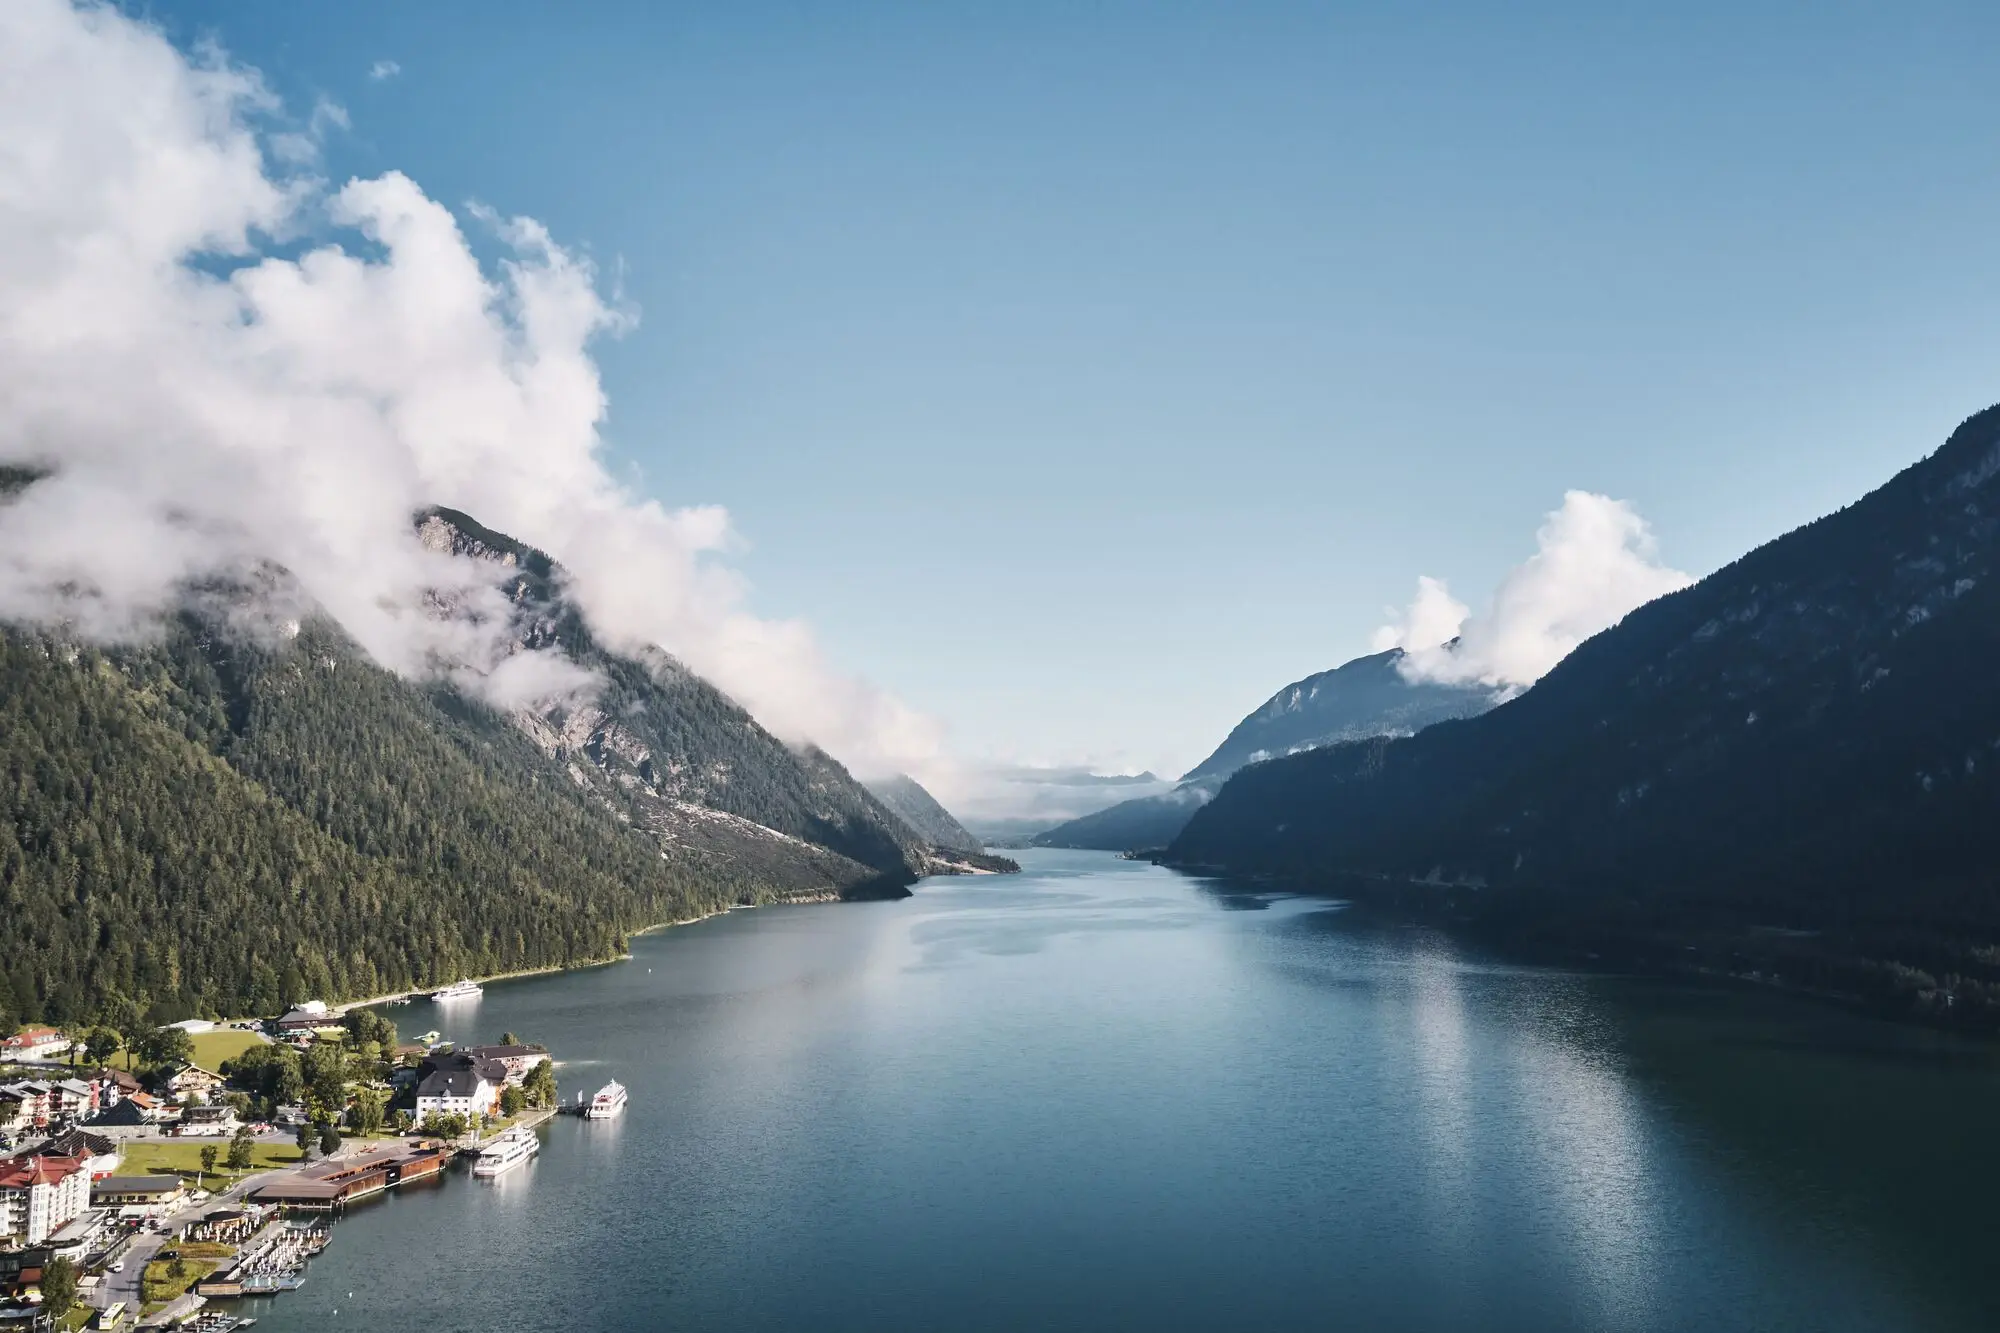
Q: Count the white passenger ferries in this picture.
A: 3